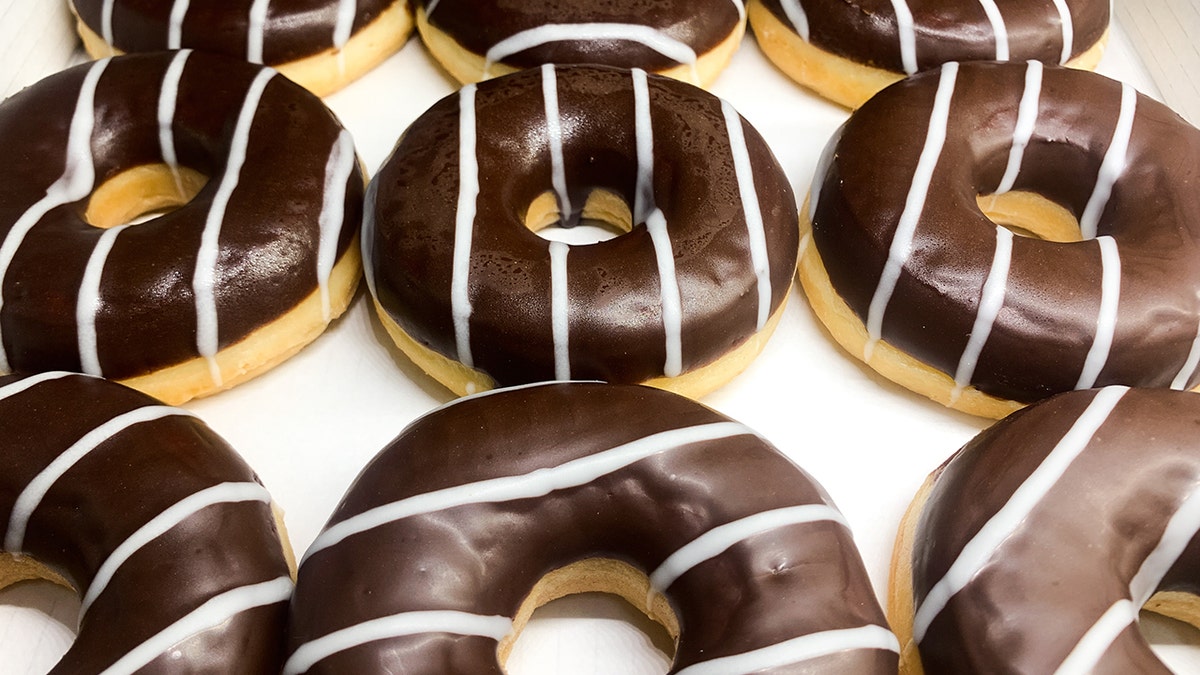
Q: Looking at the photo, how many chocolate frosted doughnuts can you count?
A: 9